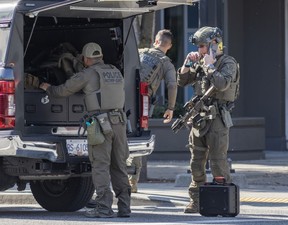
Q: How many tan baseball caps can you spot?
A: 1